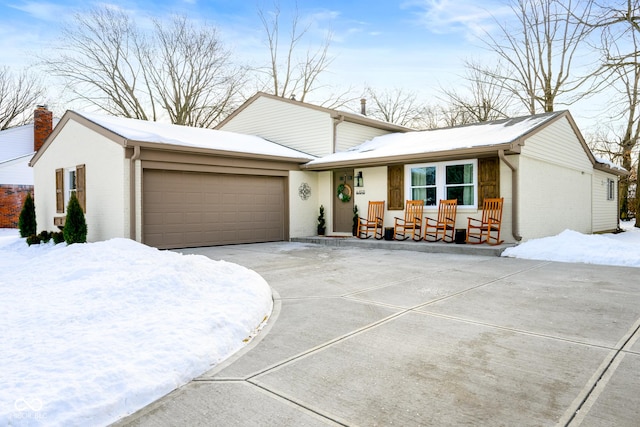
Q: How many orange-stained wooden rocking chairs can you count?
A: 4